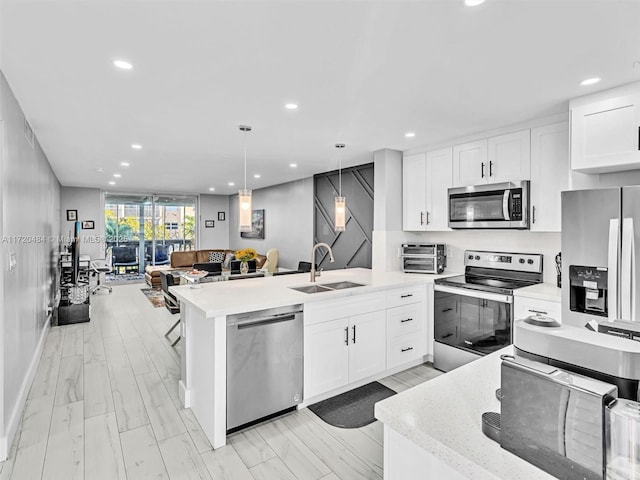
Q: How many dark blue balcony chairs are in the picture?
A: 2